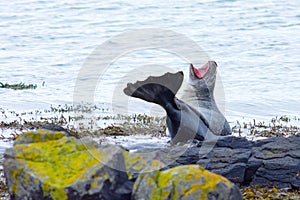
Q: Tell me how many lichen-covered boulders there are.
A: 2